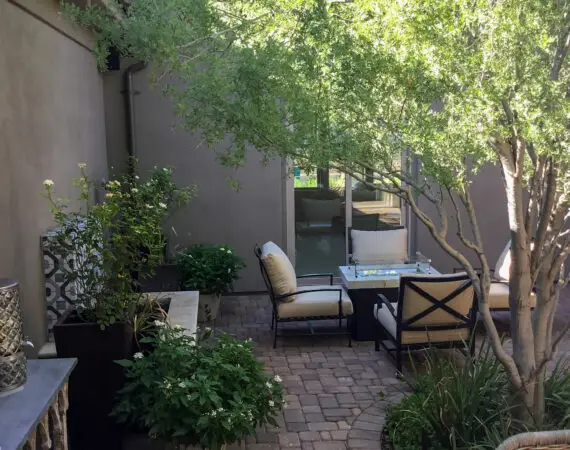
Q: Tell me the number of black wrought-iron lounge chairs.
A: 4